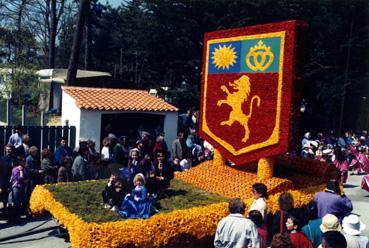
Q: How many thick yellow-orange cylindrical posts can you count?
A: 2